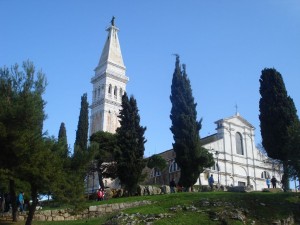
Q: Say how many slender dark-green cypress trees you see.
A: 5